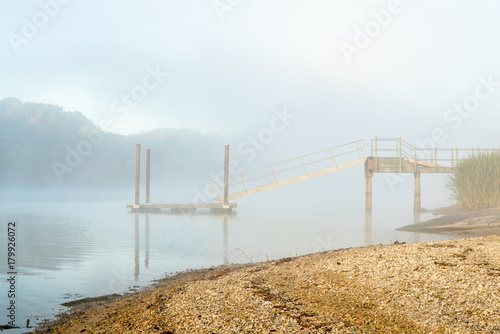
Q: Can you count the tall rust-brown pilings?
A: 3